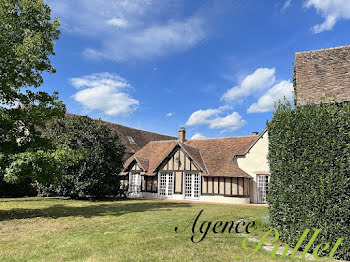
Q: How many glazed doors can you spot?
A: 4